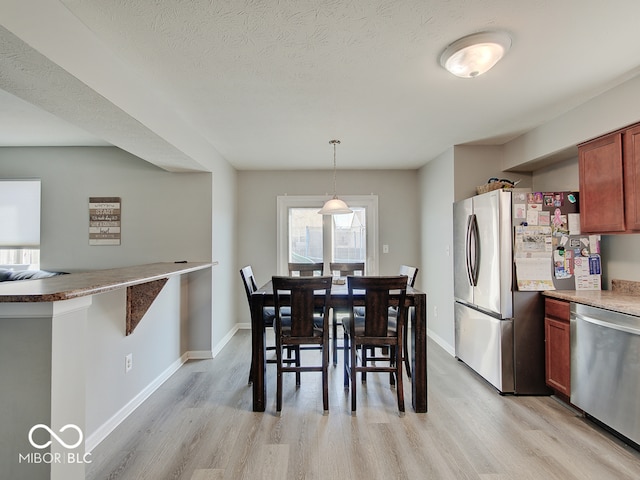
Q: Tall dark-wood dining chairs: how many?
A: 6